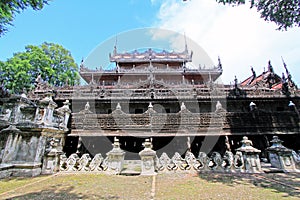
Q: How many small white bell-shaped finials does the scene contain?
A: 7